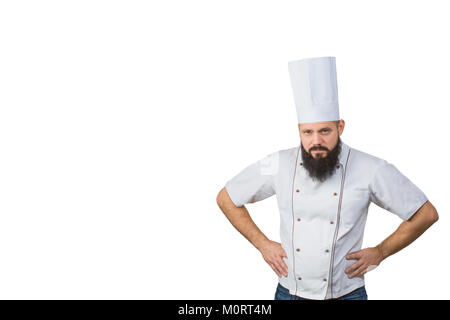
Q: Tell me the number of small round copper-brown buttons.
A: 10